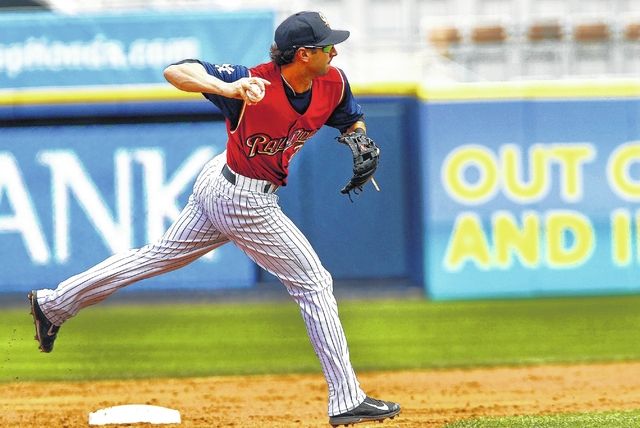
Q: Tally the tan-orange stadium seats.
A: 5